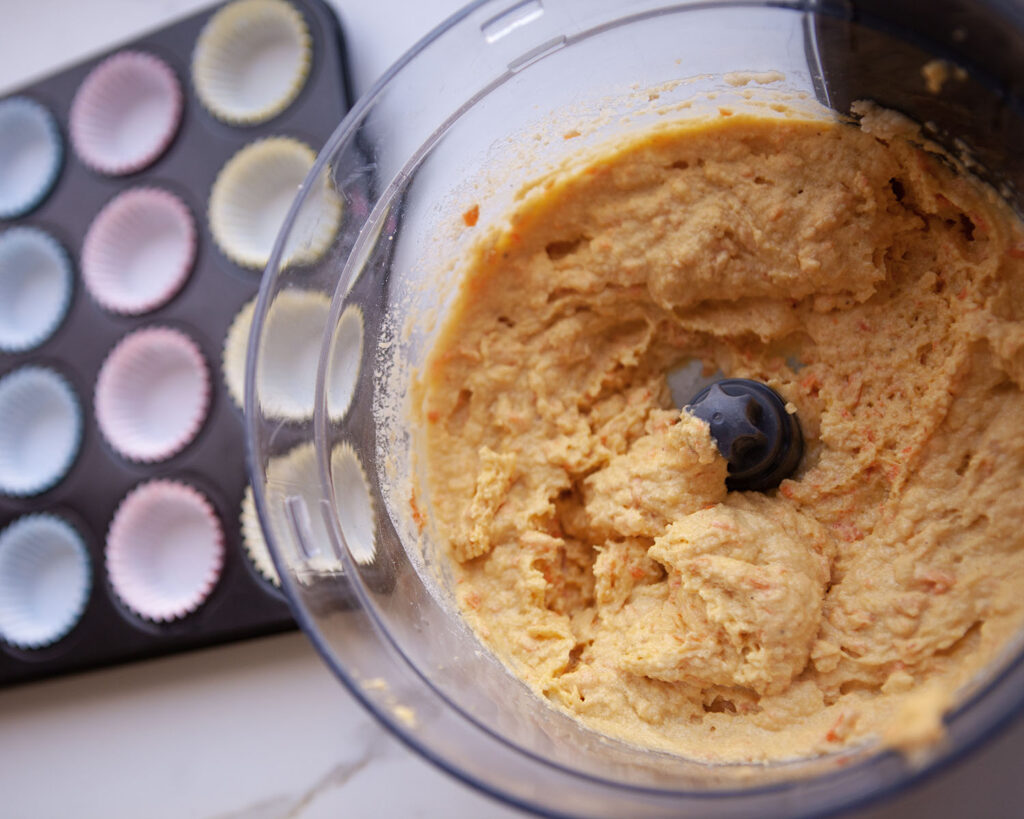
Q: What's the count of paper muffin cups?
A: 12